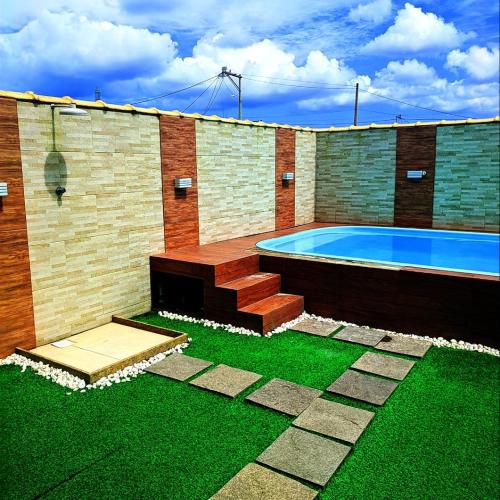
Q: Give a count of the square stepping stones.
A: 11